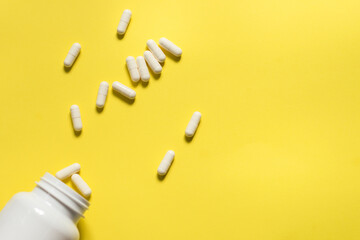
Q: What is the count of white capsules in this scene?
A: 14